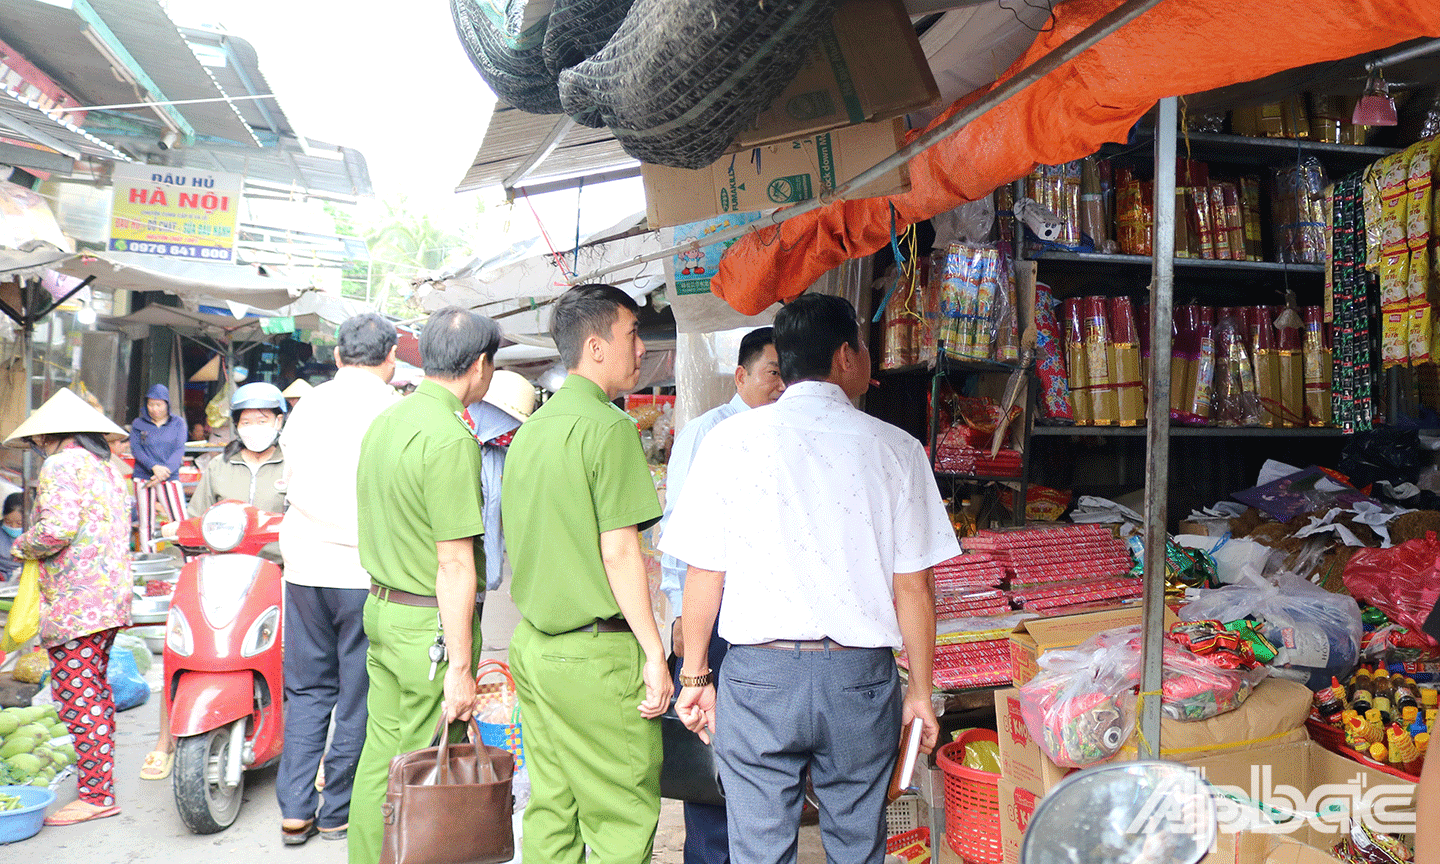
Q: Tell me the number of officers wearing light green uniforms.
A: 2